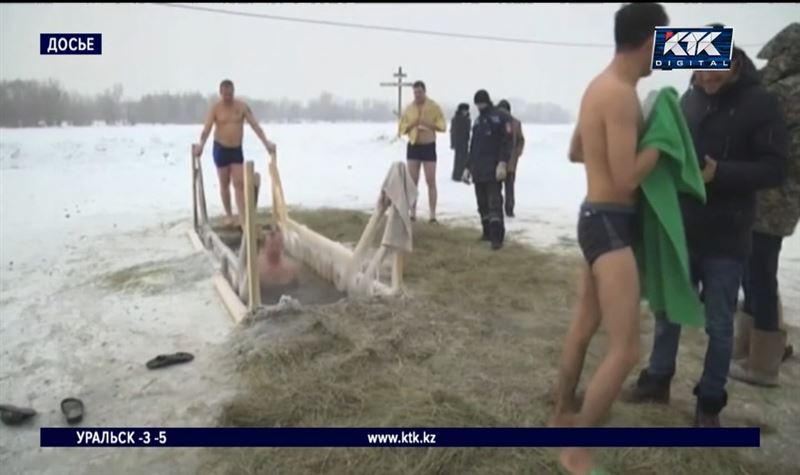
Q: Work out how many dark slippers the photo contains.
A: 3